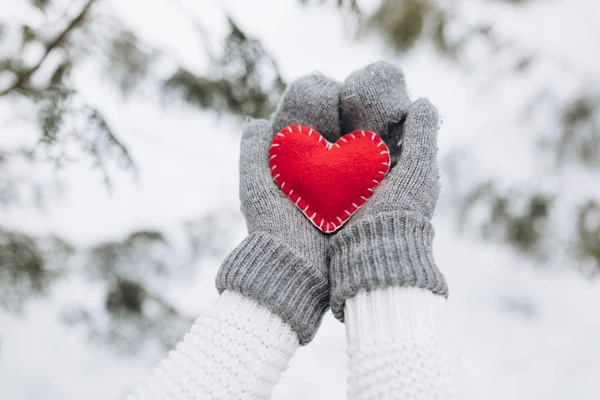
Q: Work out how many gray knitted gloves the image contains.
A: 2